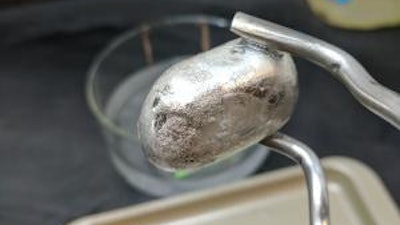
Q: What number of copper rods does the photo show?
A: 2